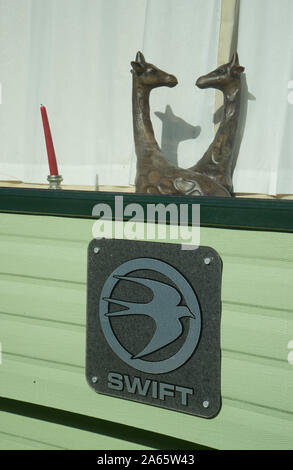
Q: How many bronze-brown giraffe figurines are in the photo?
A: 2